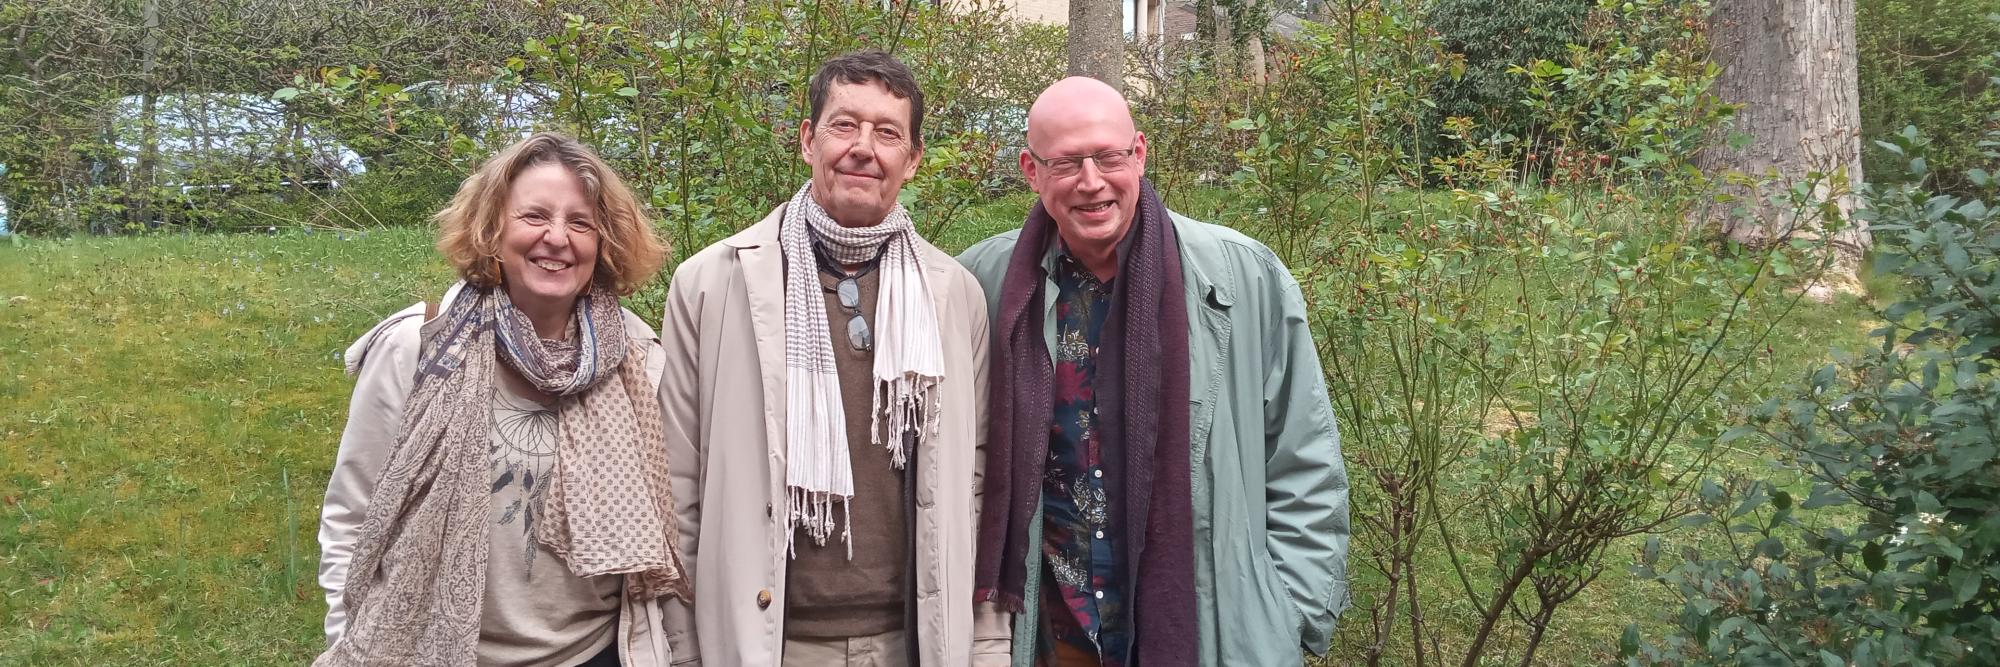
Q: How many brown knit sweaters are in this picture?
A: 1